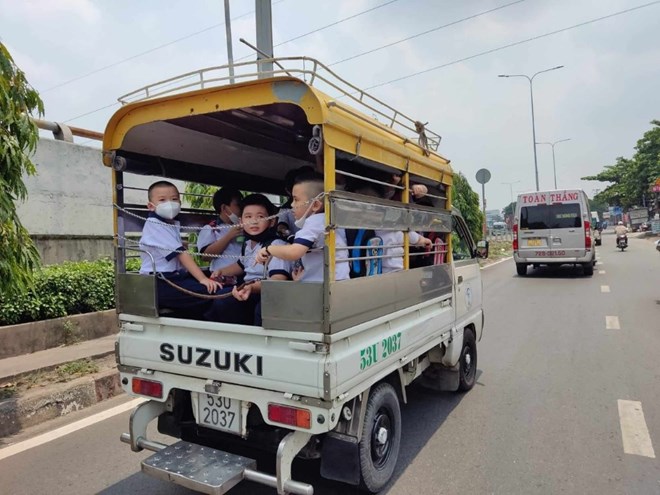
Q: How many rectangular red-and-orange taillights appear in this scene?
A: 2